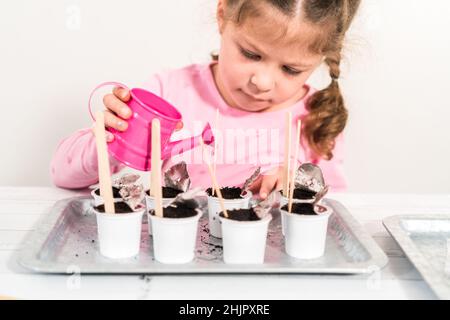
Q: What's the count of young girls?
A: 1